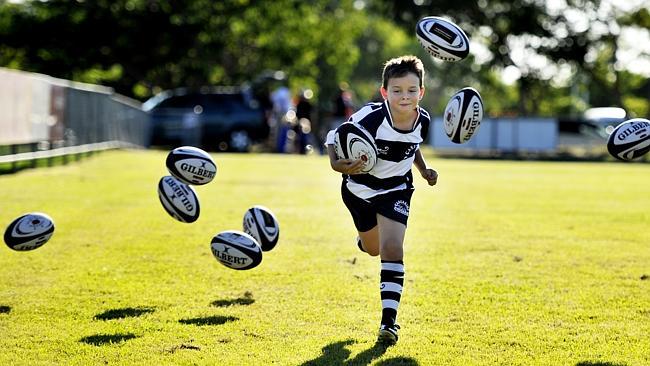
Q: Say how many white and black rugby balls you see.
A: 9